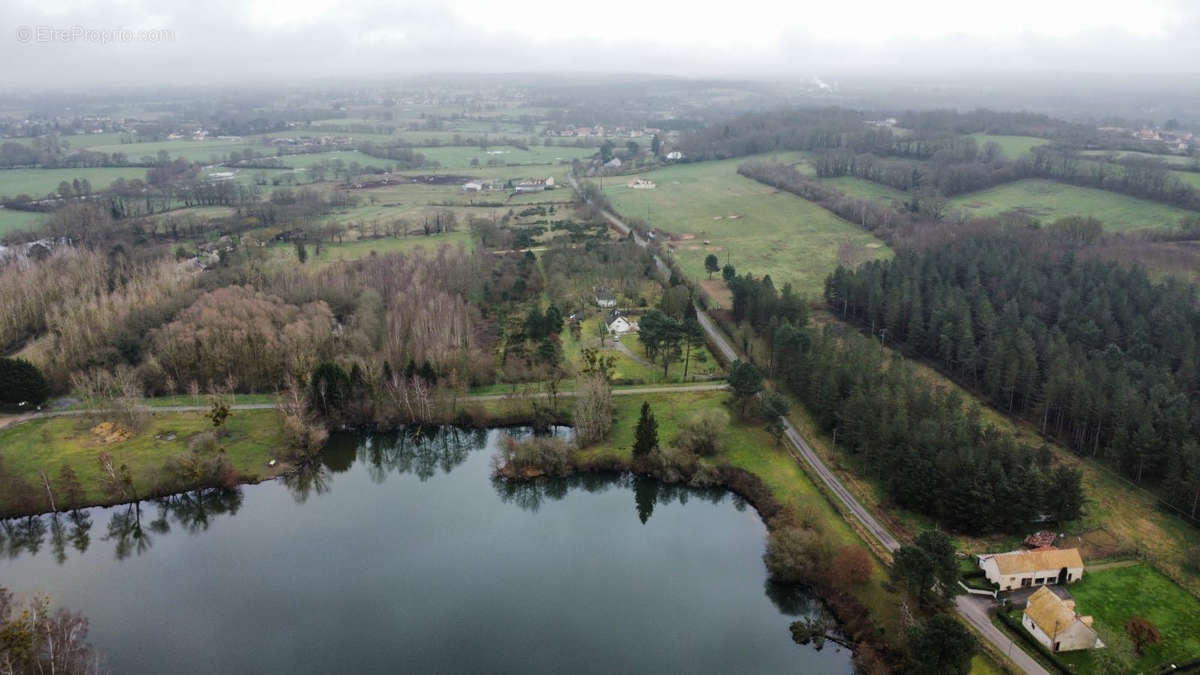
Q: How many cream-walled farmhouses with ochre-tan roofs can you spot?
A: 2